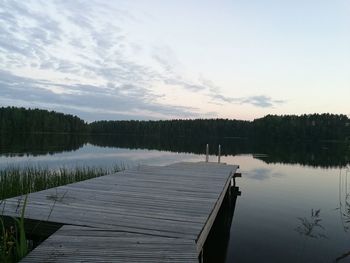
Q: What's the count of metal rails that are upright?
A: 2